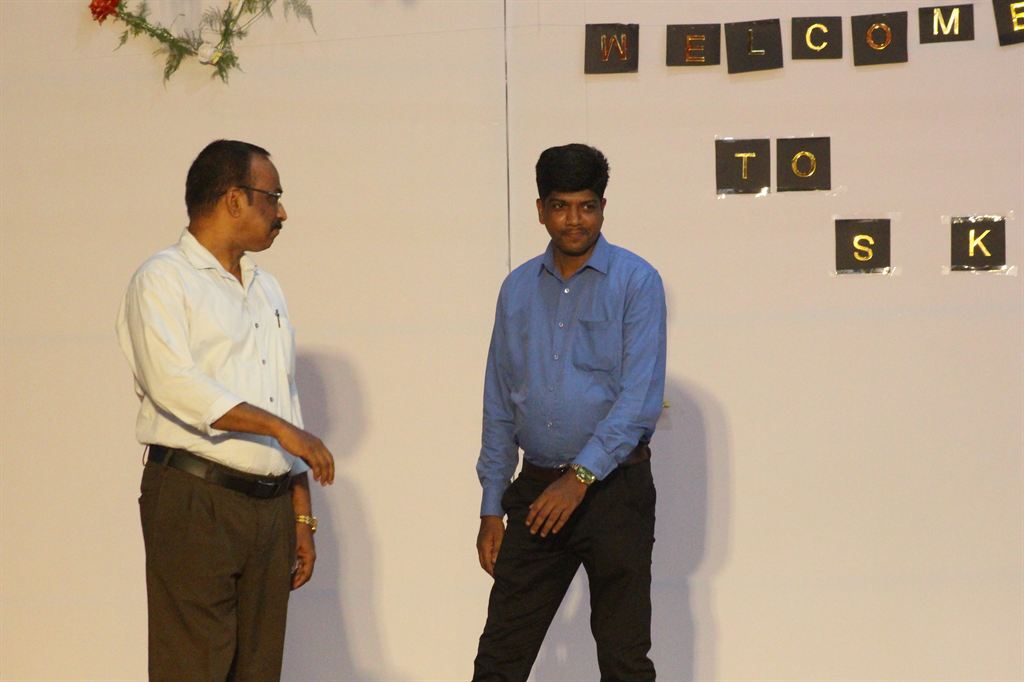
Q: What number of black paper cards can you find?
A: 11